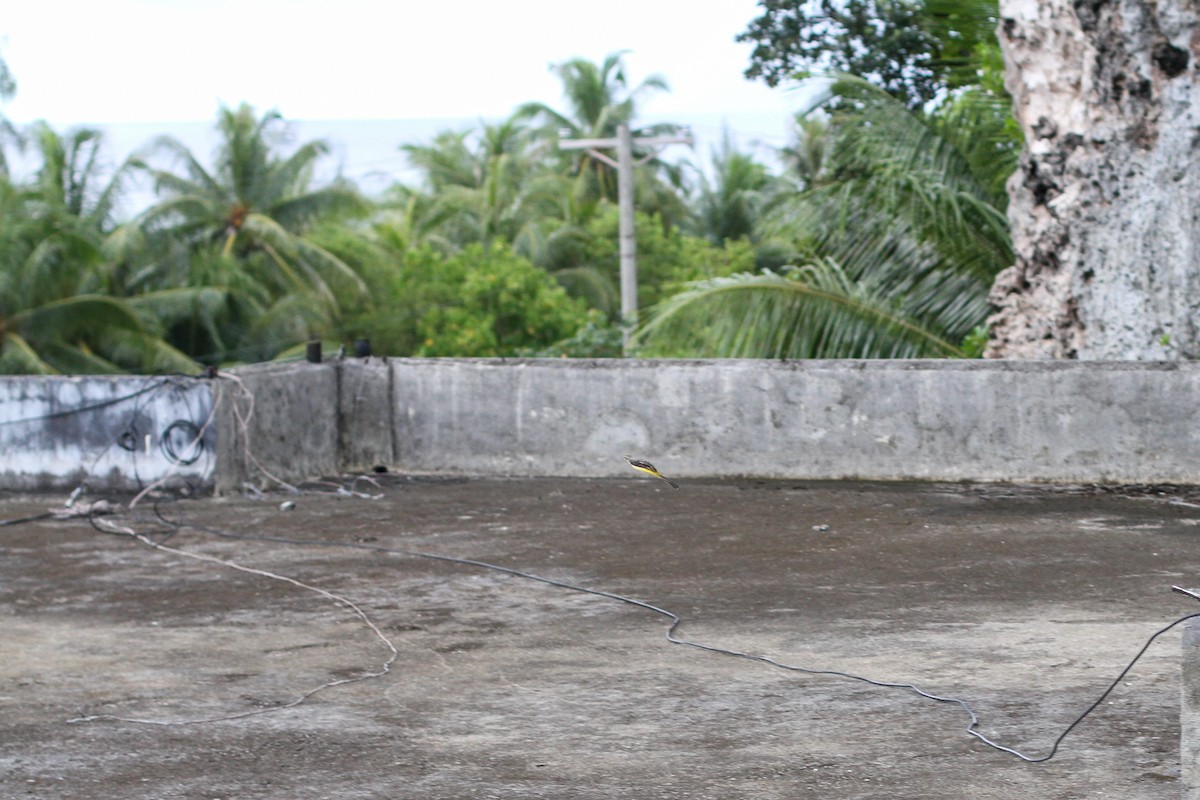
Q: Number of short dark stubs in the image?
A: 2